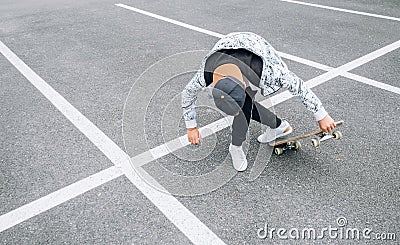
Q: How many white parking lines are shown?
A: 4